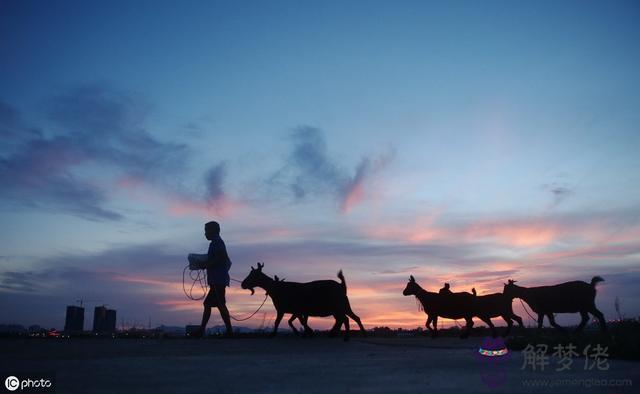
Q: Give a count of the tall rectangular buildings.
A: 2